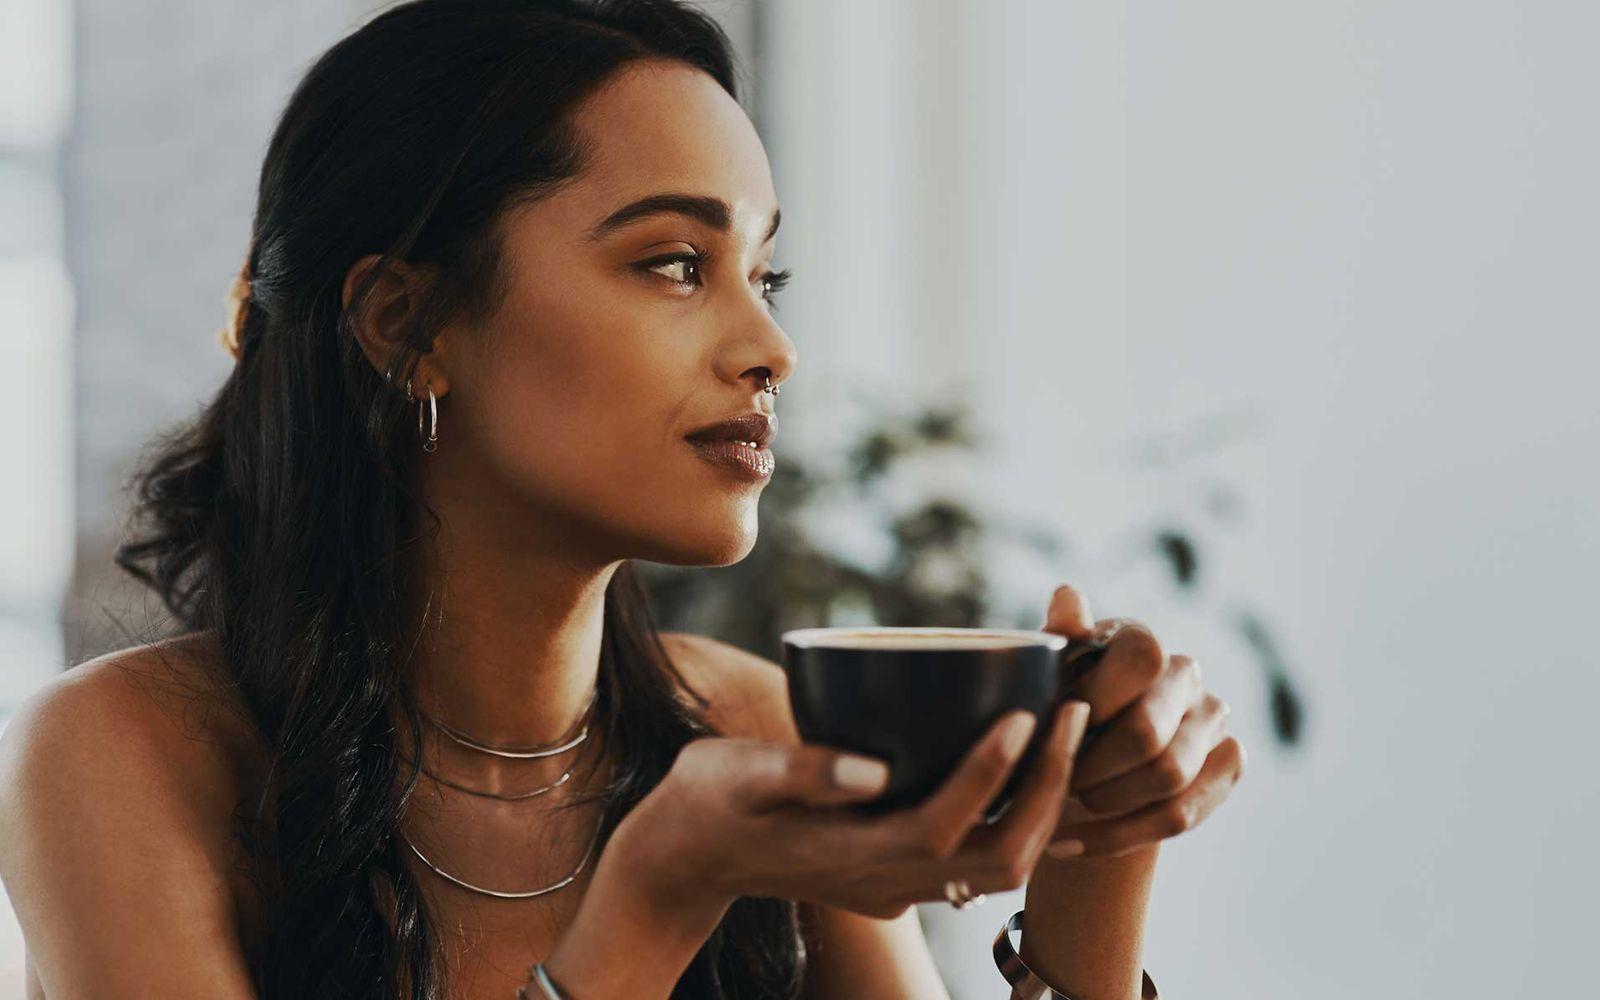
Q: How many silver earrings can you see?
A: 3